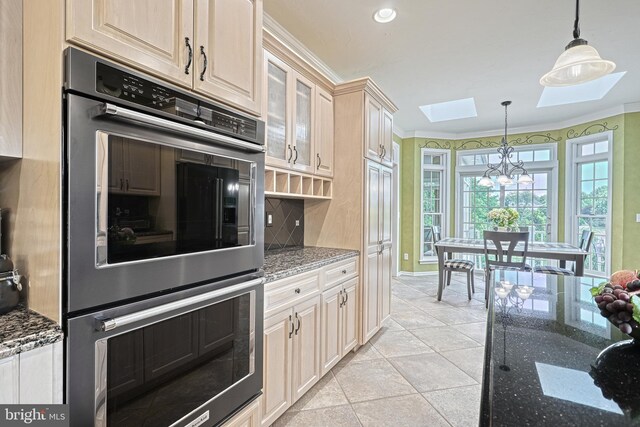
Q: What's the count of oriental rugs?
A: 0